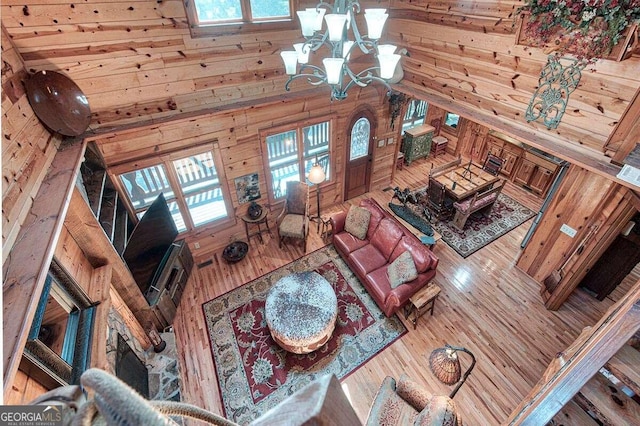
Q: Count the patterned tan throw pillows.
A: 2